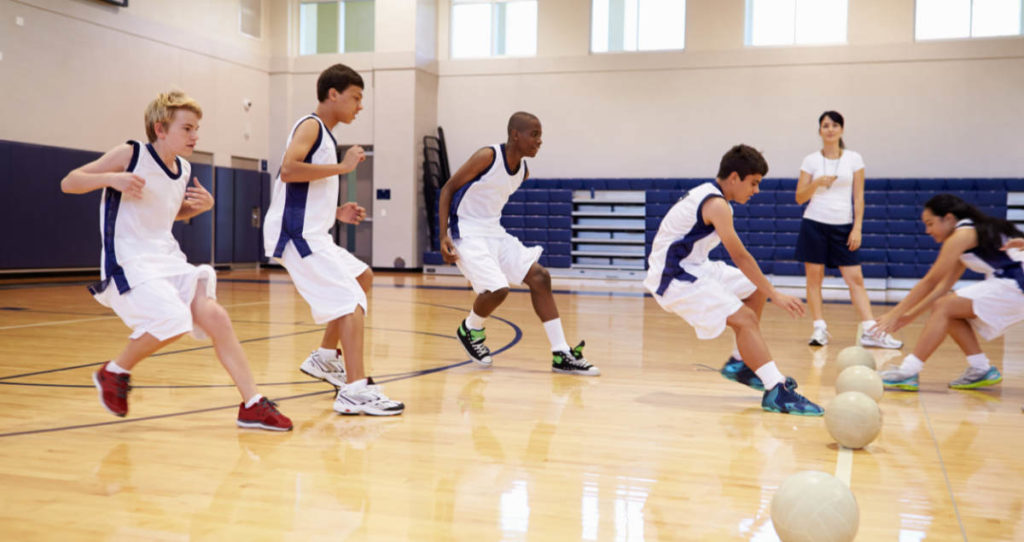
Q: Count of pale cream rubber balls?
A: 4